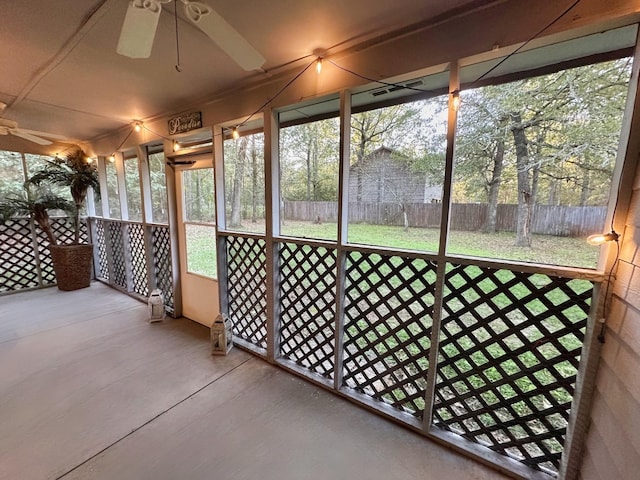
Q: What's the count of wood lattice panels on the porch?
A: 10